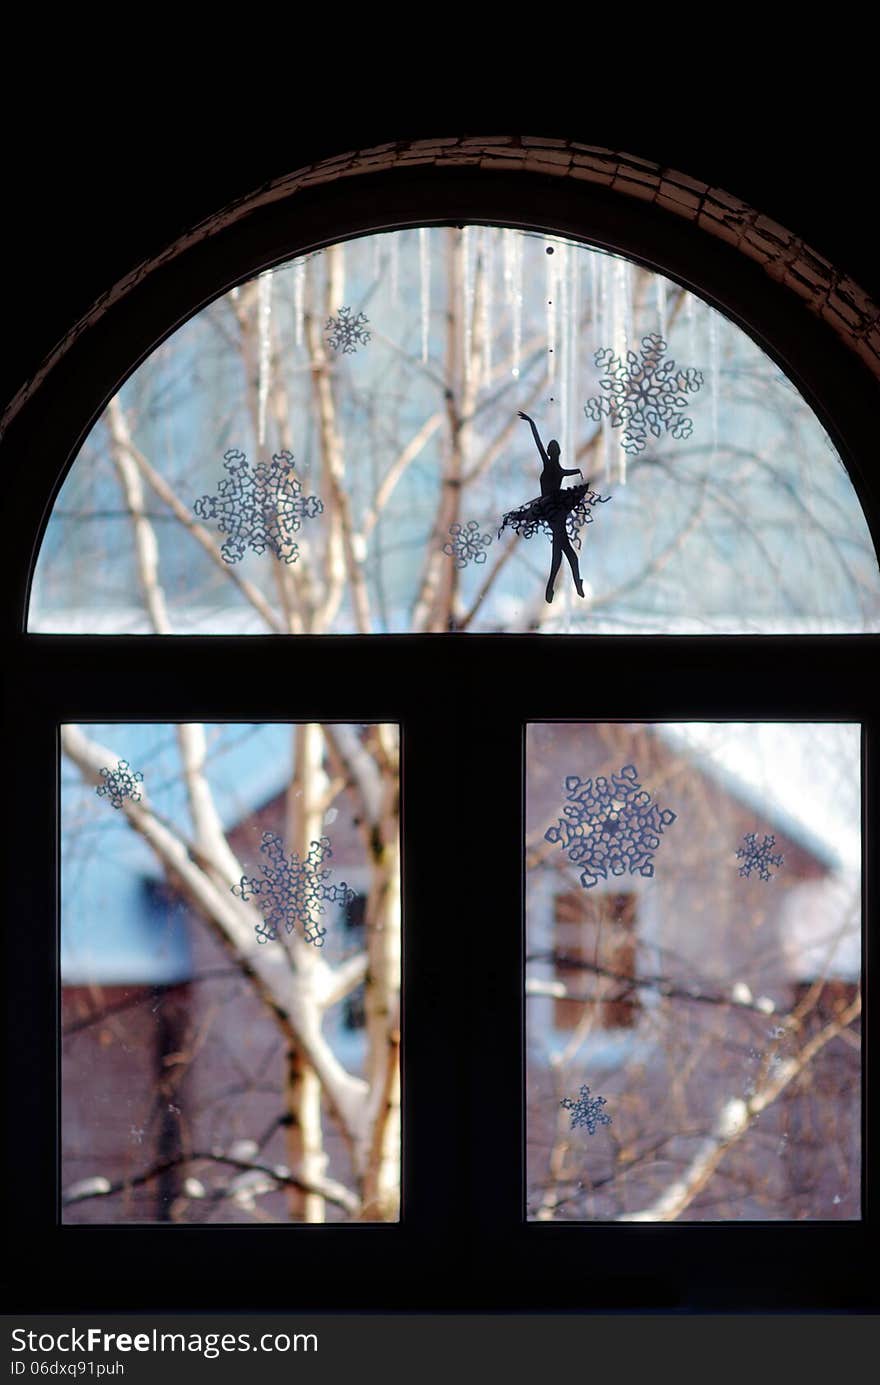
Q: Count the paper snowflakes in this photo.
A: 9